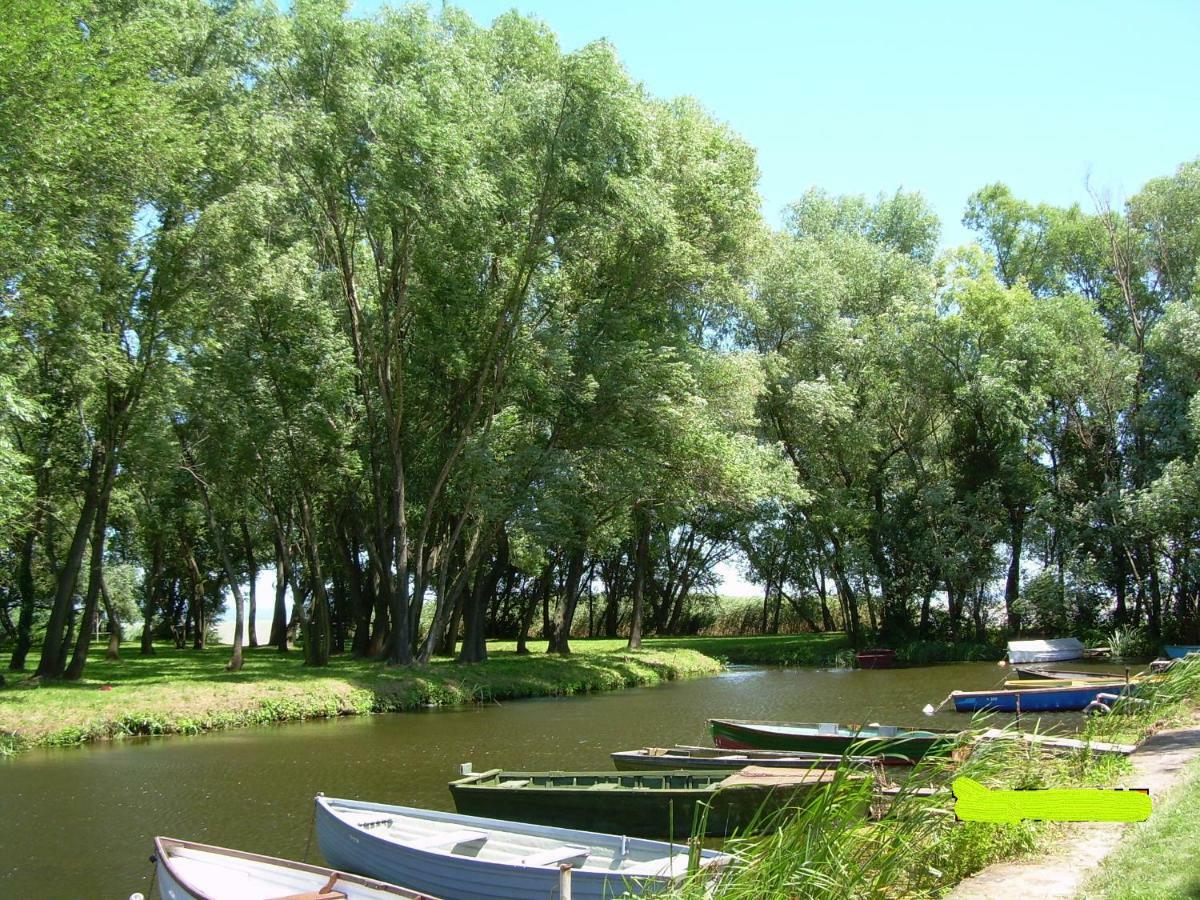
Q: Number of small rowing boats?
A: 11